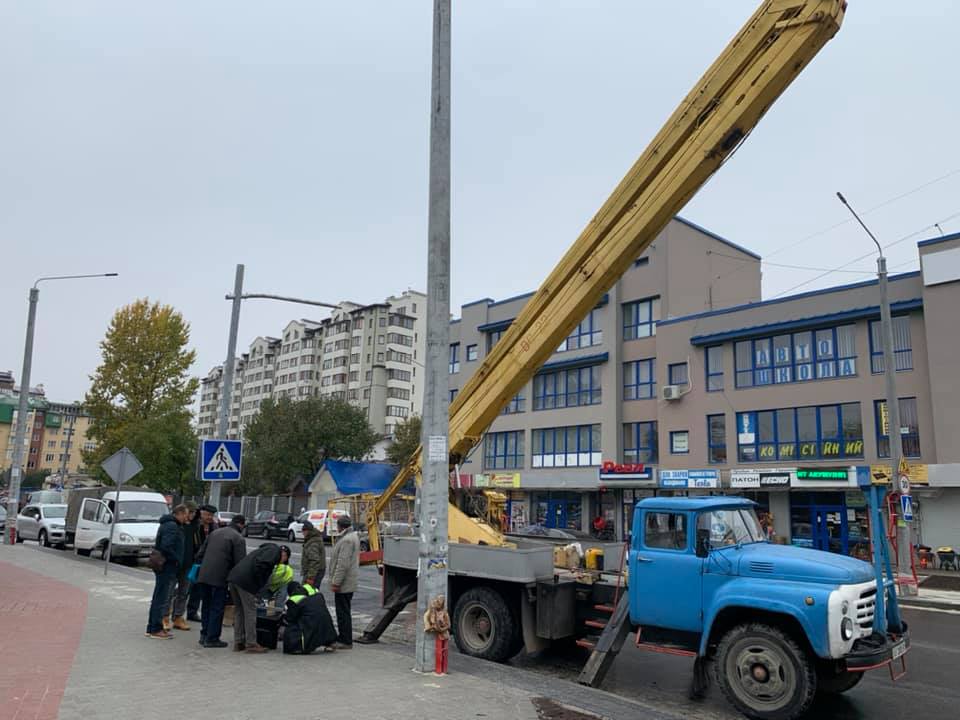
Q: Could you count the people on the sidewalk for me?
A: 9